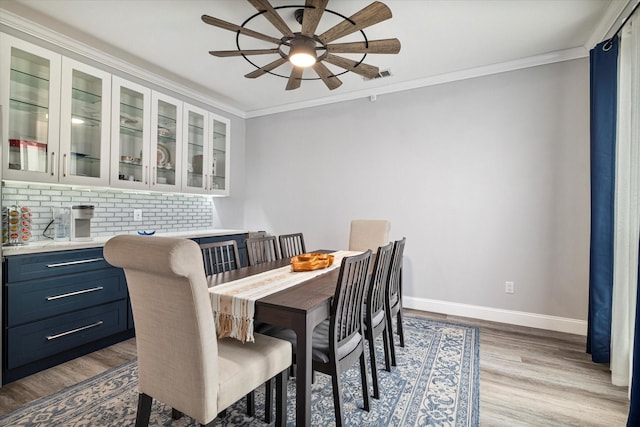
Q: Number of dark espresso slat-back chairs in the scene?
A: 6